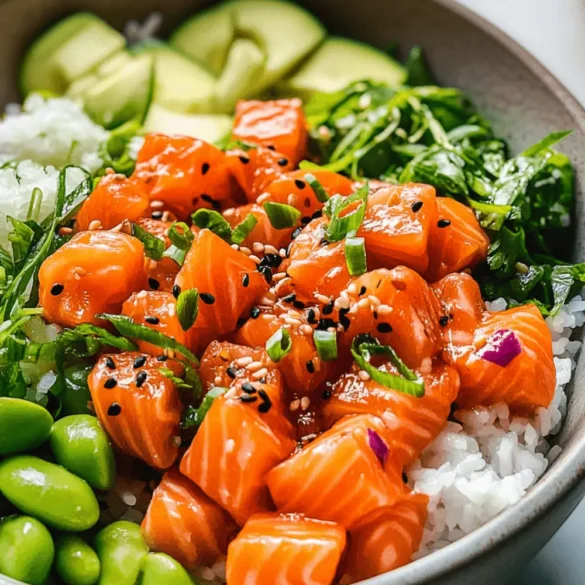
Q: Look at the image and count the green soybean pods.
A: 7